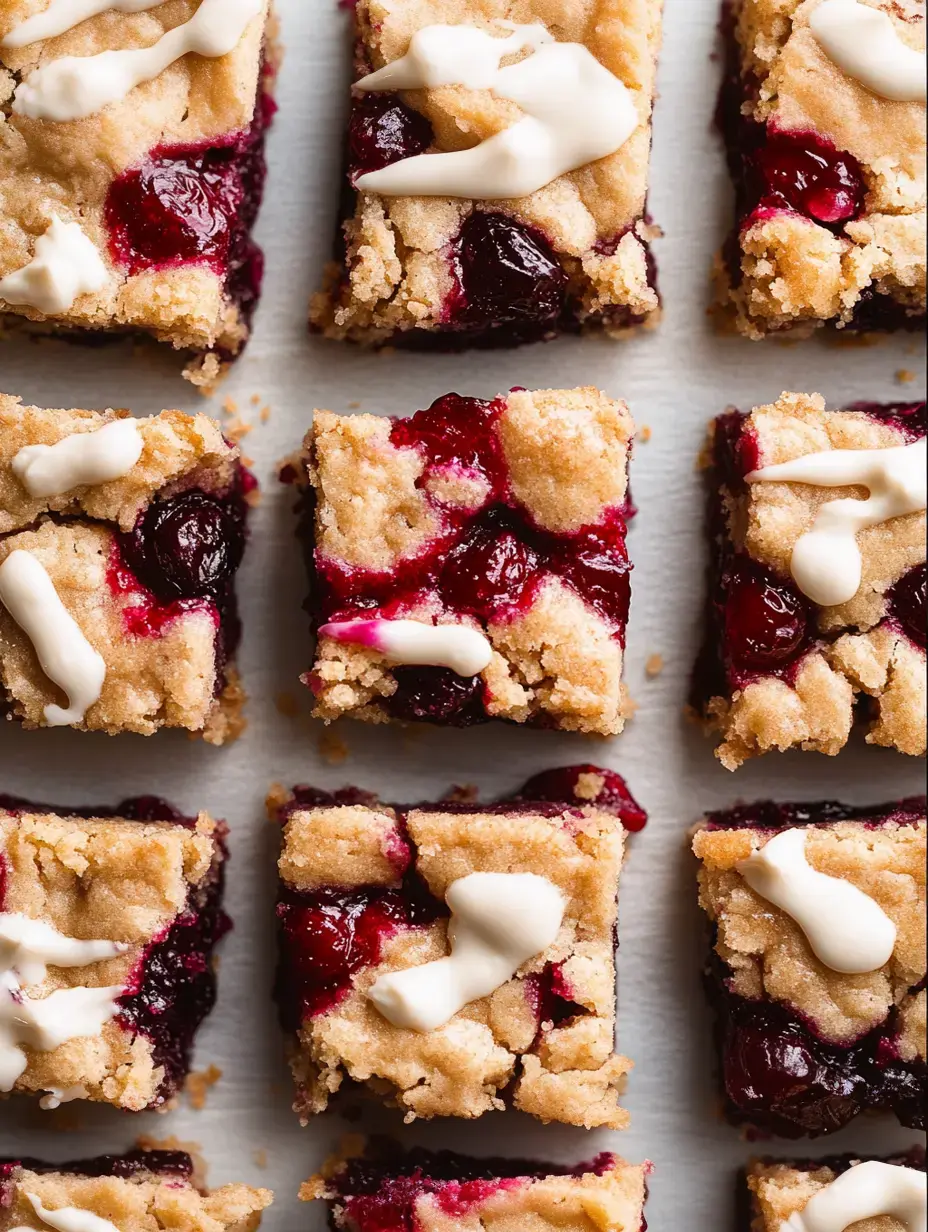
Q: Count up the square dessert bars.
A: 12